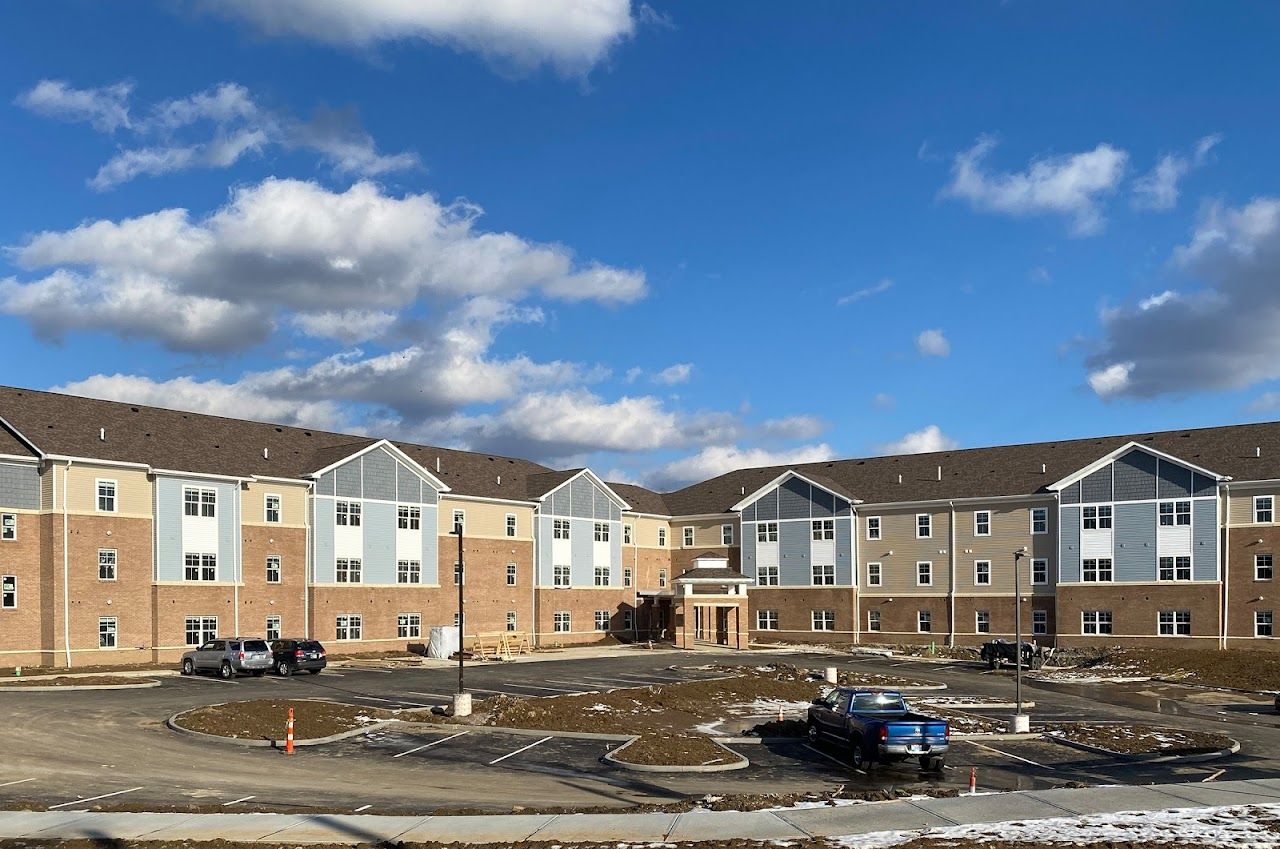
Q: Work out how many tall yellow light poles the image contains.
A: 0